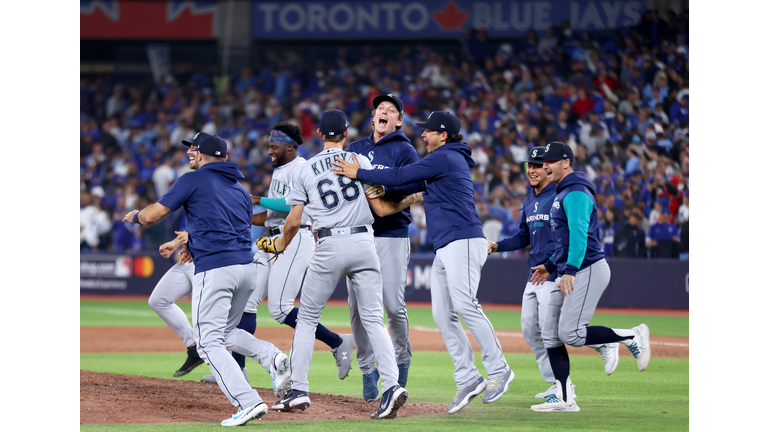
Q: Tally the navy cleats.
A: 2